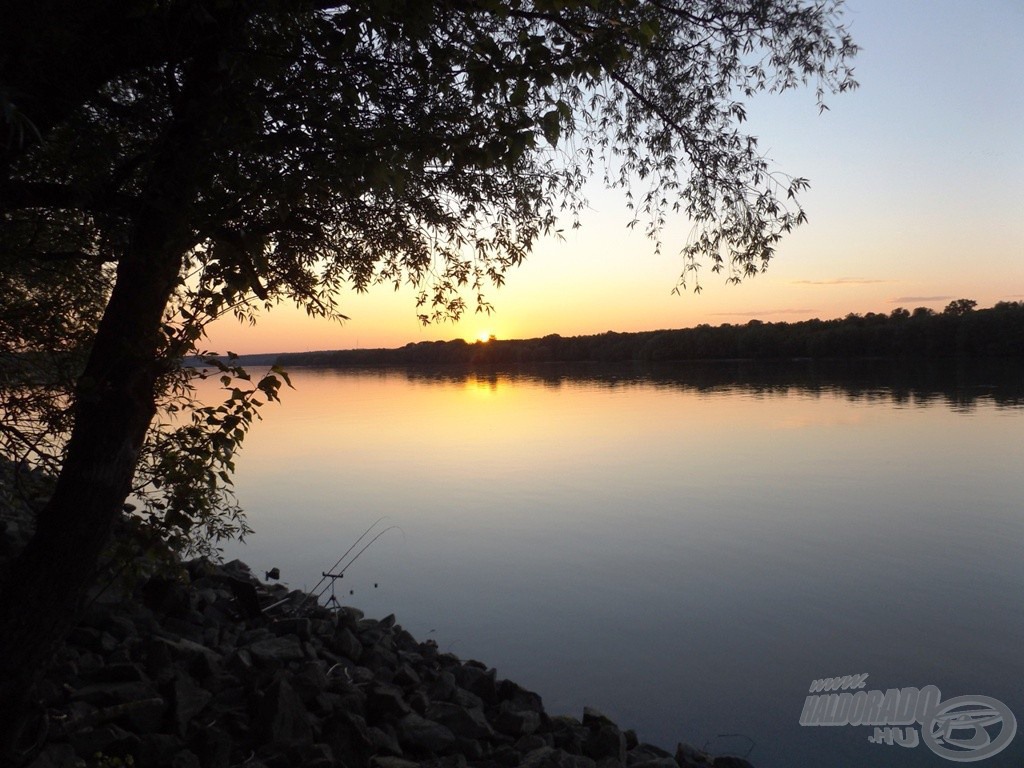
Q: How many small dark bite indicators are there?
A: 2